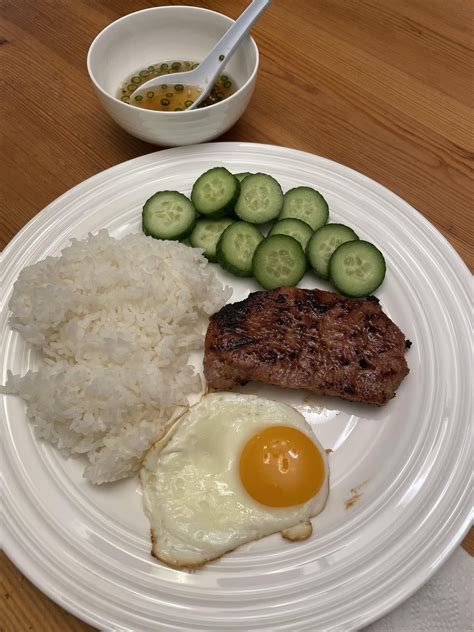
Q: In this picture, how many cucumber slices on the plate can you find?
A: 11